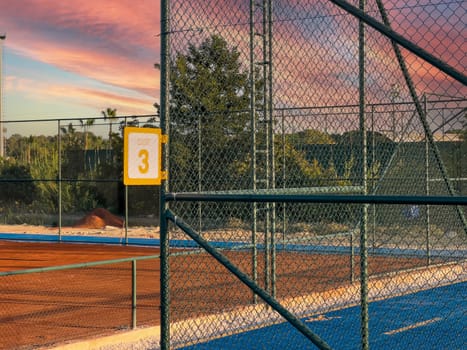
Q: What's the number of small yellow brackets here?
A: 2